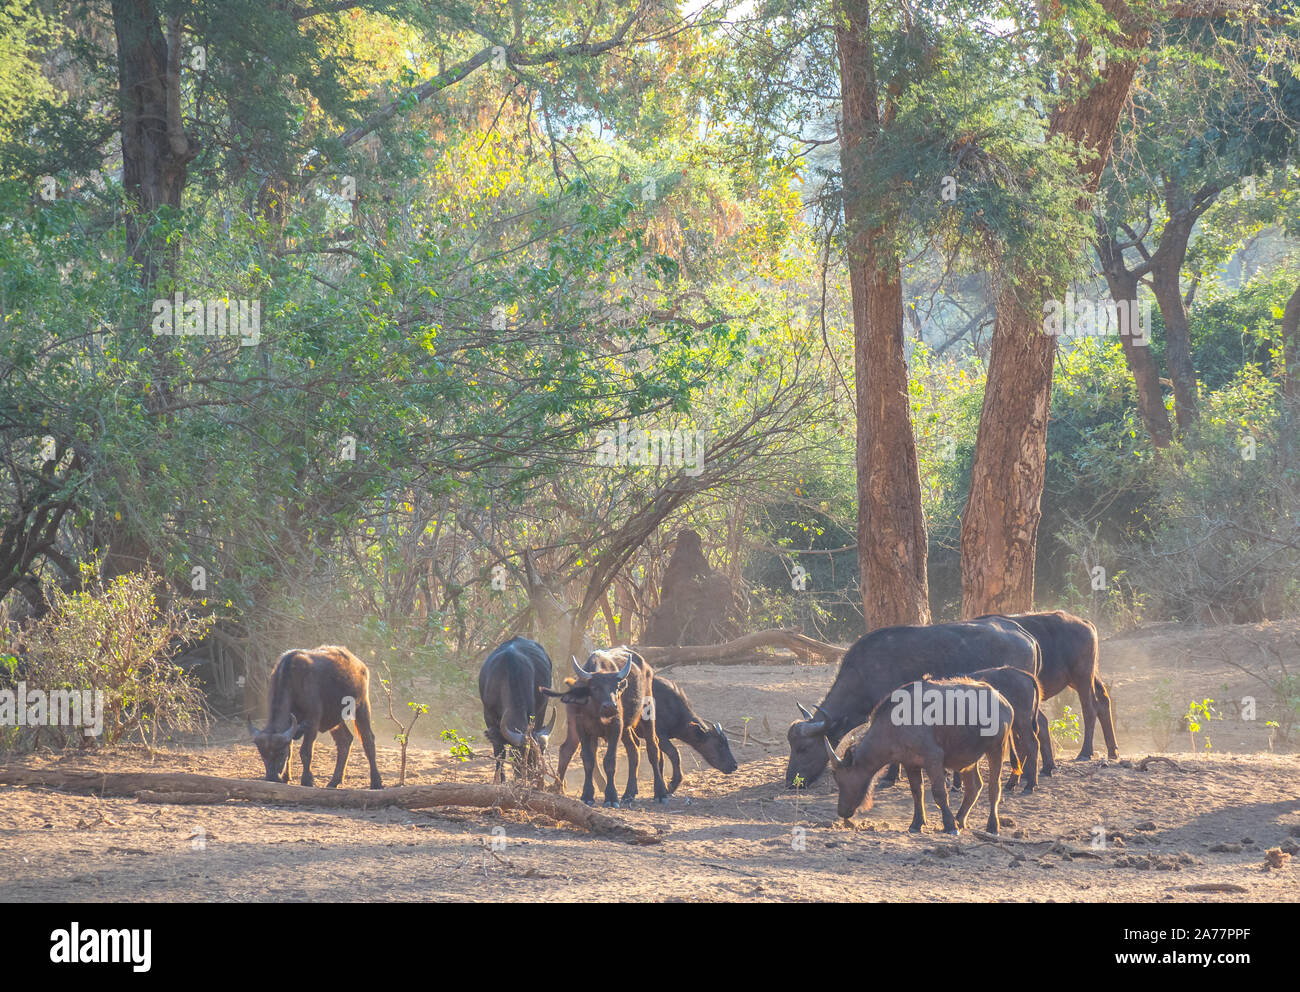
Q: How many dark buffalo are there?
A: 8